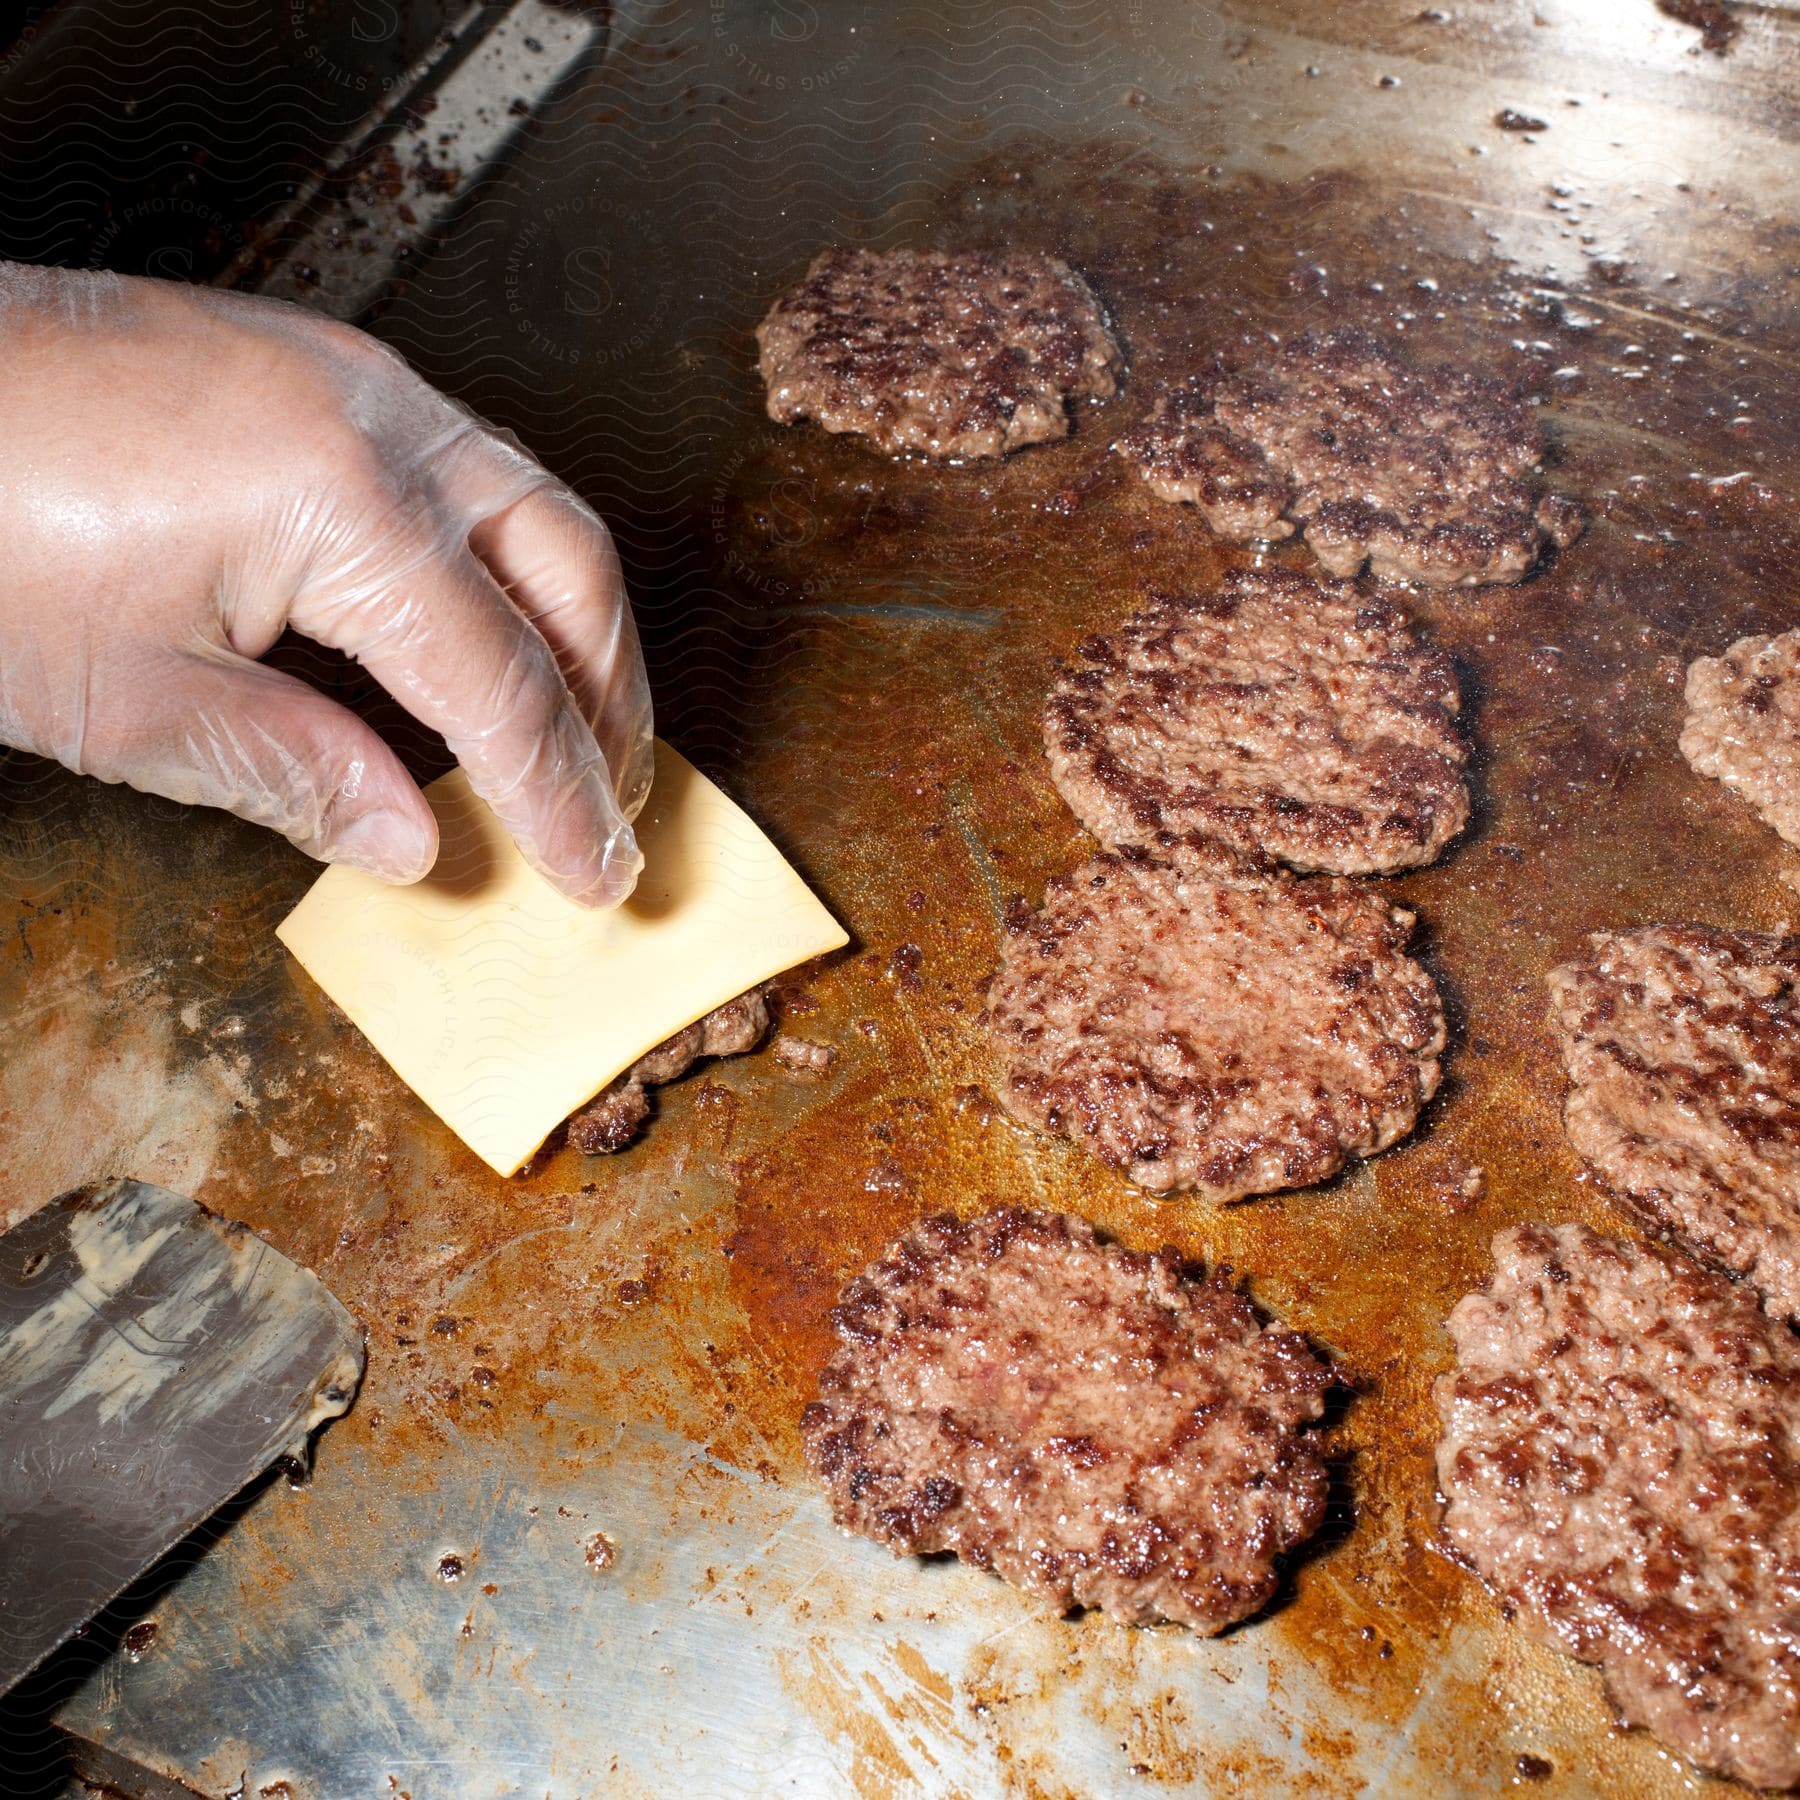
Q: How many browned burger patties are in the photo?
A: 9